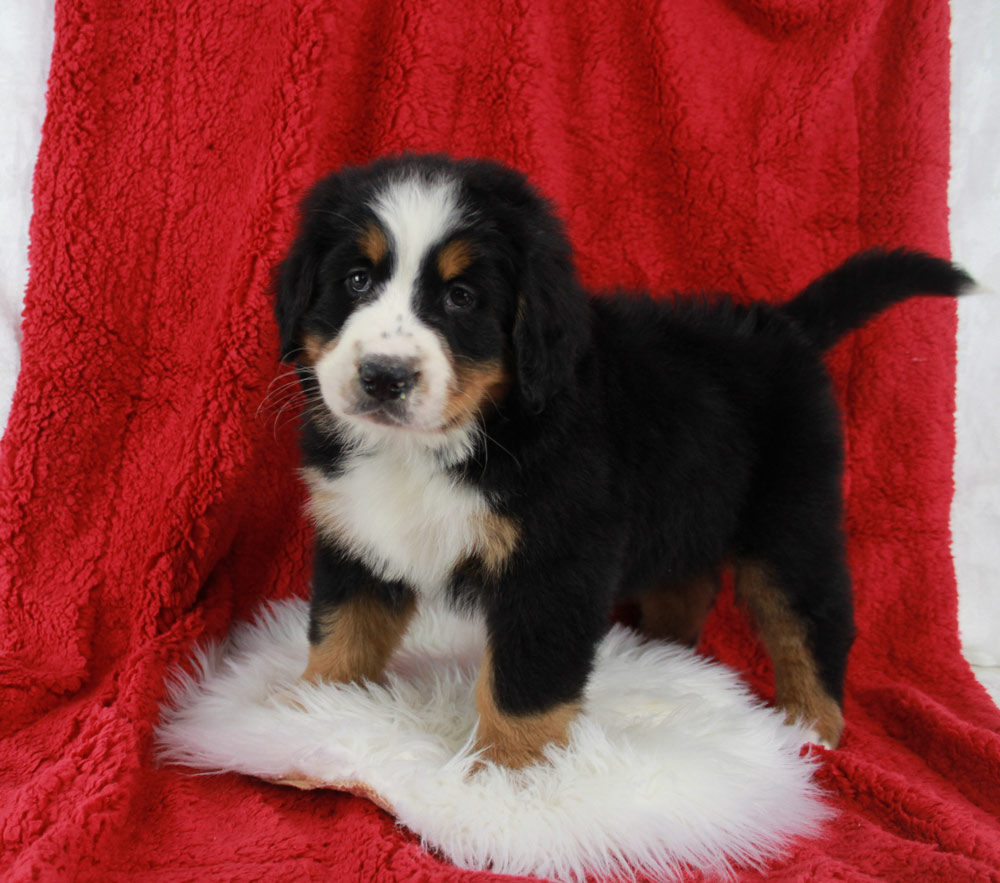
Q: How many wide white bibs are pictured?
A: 1